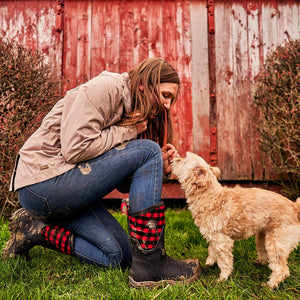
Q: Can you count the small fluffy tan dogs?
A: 1